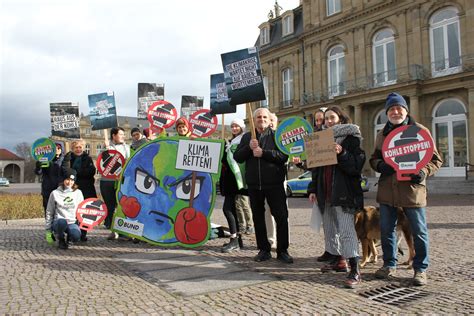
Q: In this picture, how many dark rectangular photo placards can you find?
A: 6